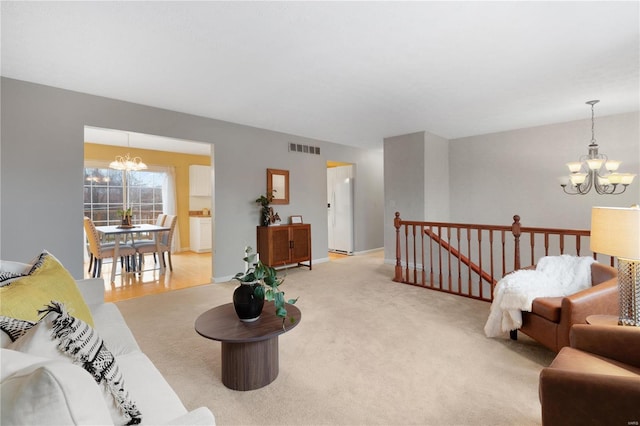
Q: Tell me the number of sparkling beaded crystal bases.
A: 1